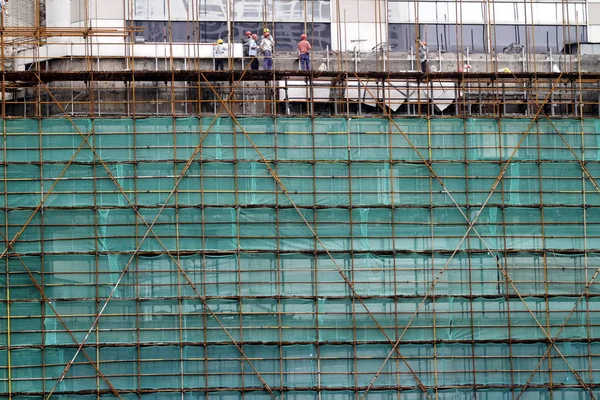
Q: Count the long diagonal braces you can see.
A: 9